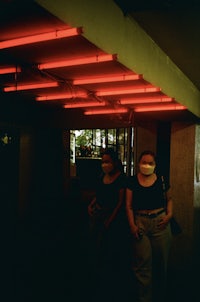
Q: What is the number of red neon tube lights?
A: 11